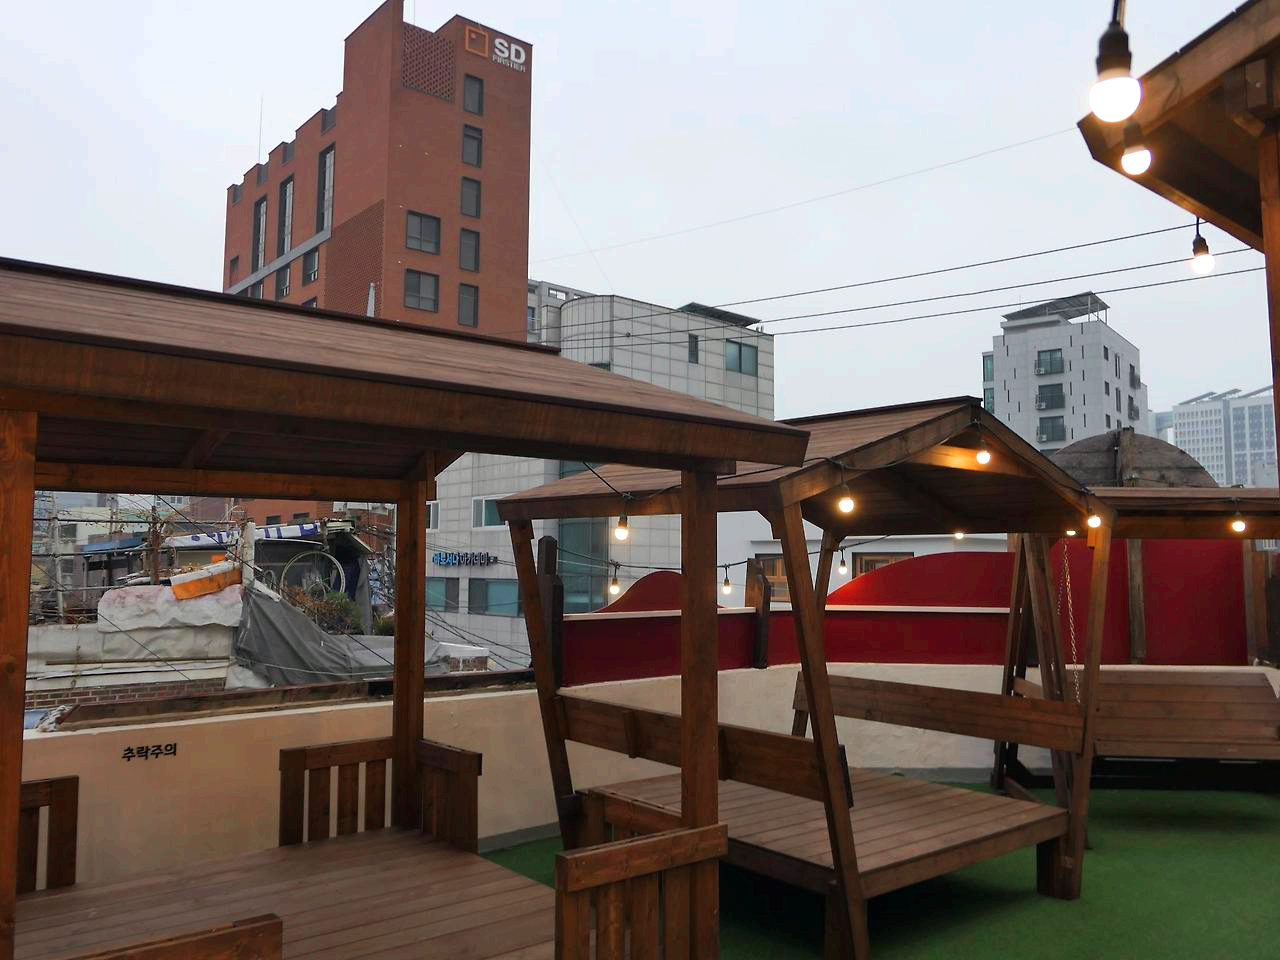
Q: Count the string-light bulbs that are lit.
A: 13